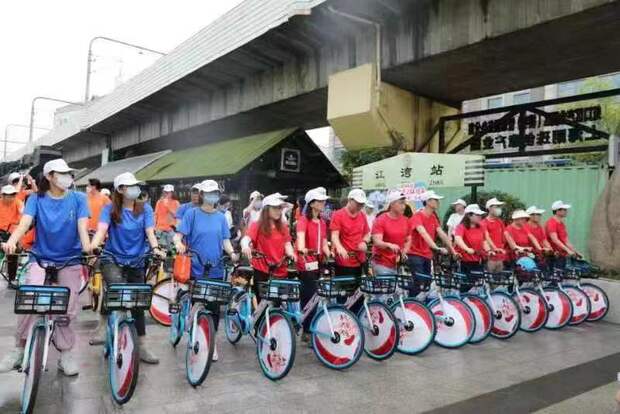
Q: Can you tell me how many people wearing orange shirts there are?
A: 4